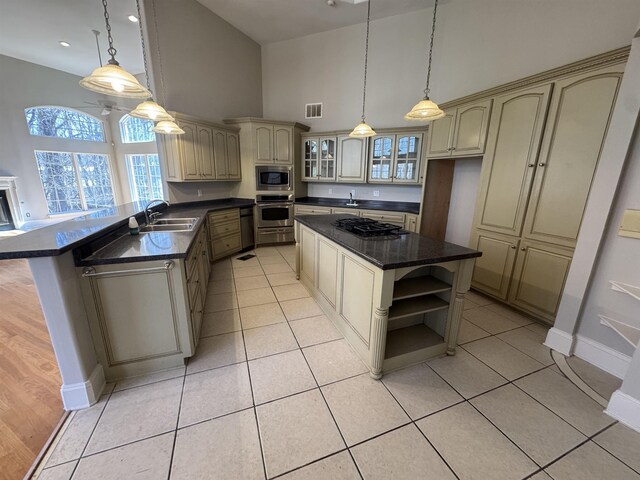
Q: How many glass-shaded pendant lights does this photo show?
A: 5